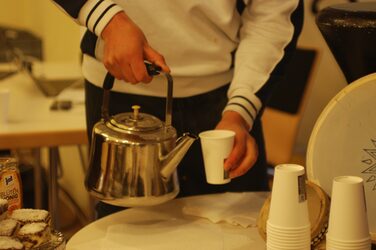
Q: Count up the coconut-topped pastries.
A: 5